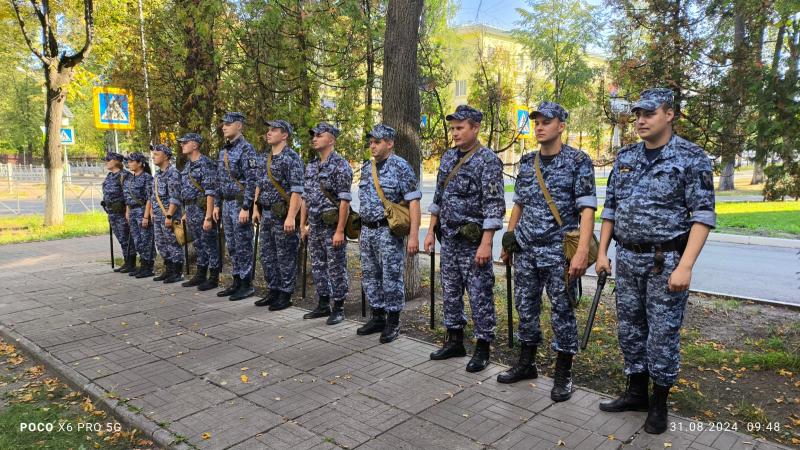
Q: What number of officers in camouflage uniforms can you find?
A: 11